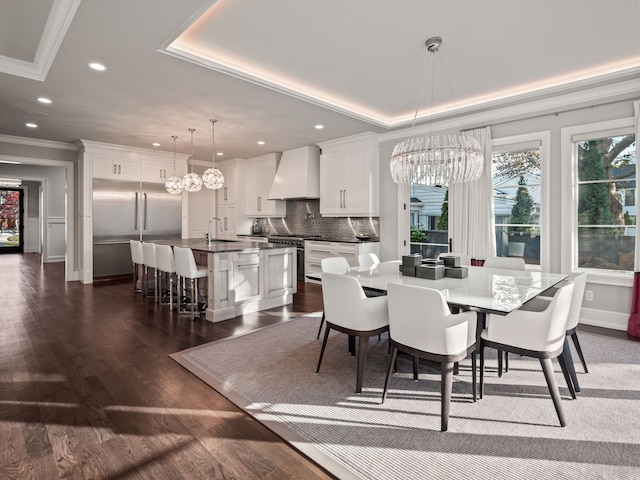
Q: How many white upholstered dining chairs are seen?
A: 8